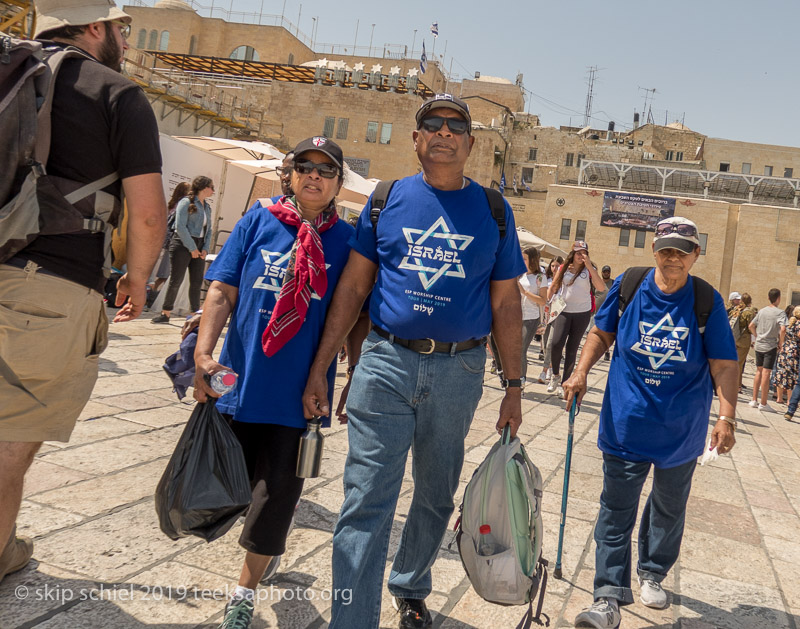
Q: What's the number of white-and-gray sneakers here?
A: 2